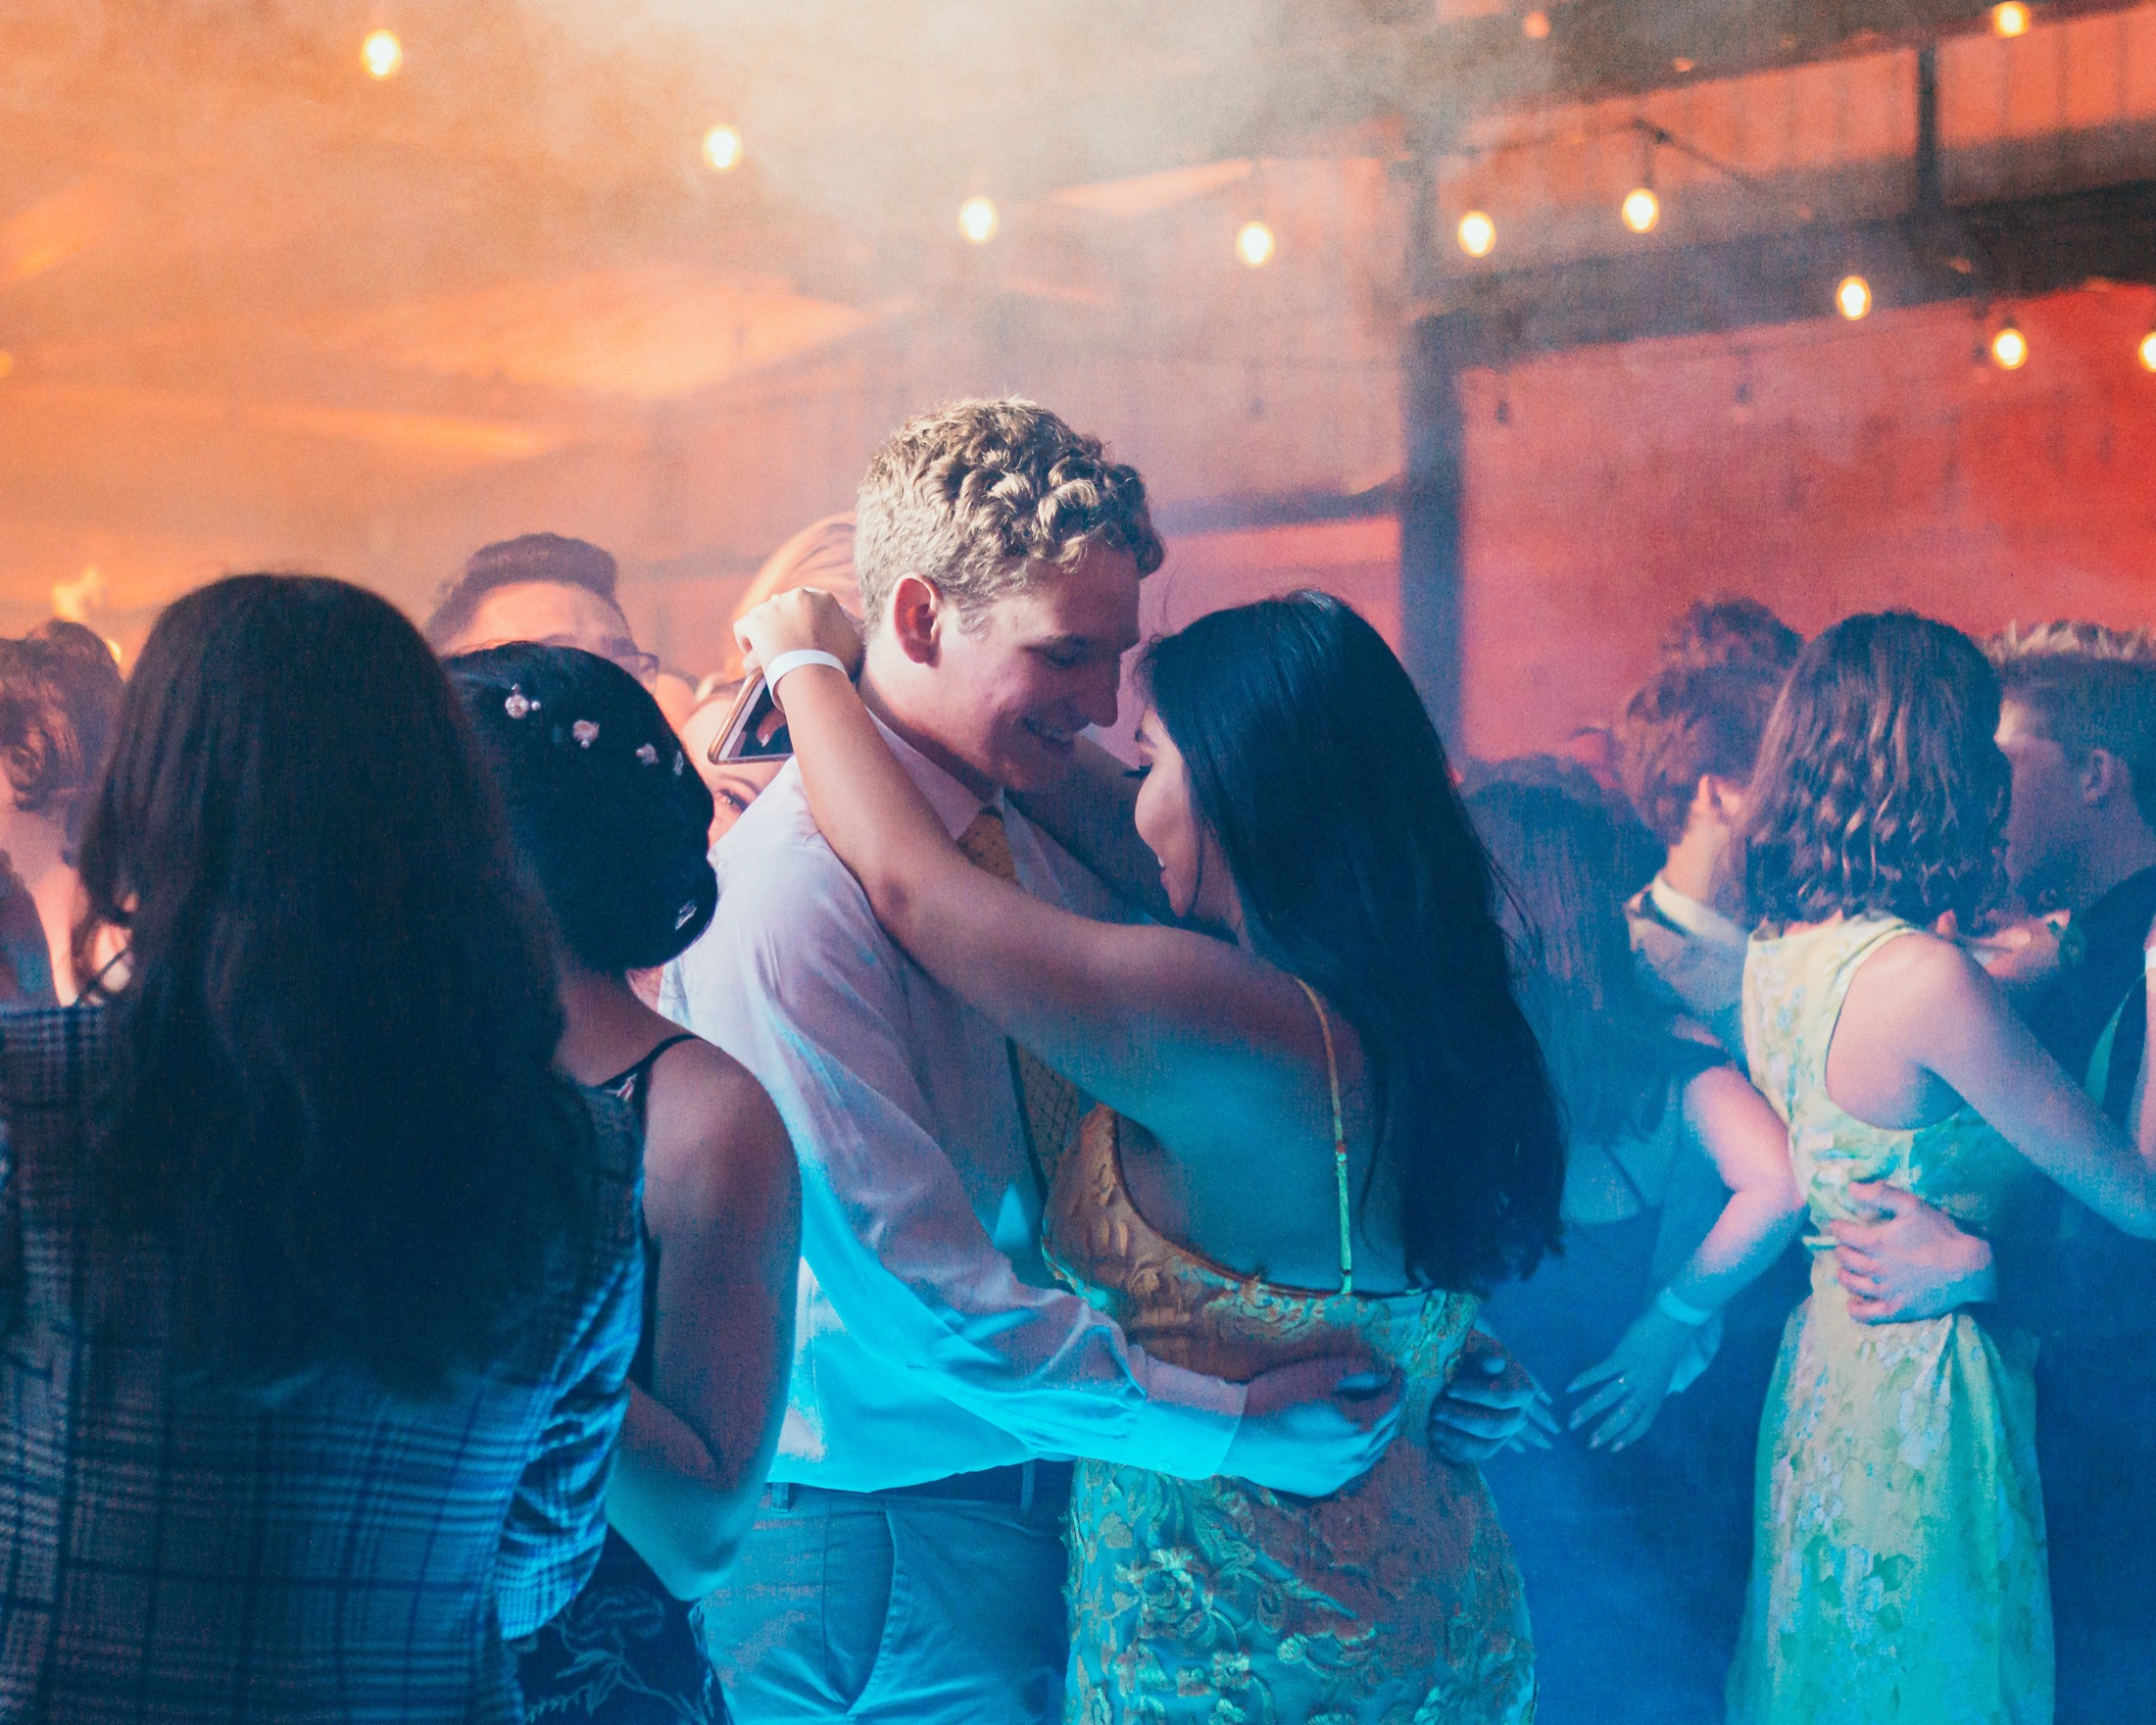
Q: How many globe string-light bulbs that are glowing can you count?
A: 10